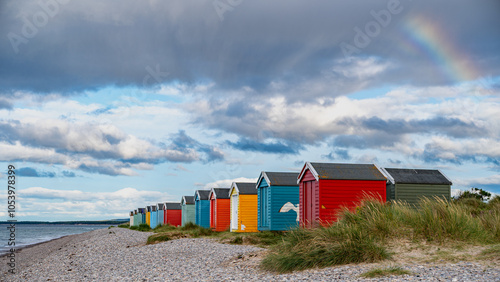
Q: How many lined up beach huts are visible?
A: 15